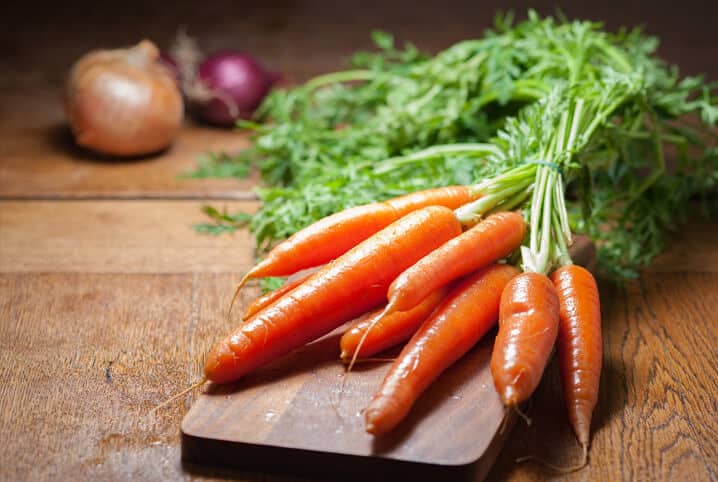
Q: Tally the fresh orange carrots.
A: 8